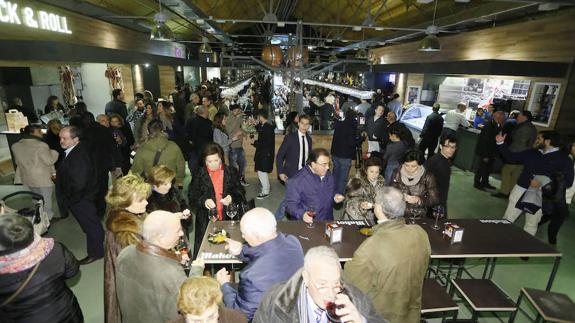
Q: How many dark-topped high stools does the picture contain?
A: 3